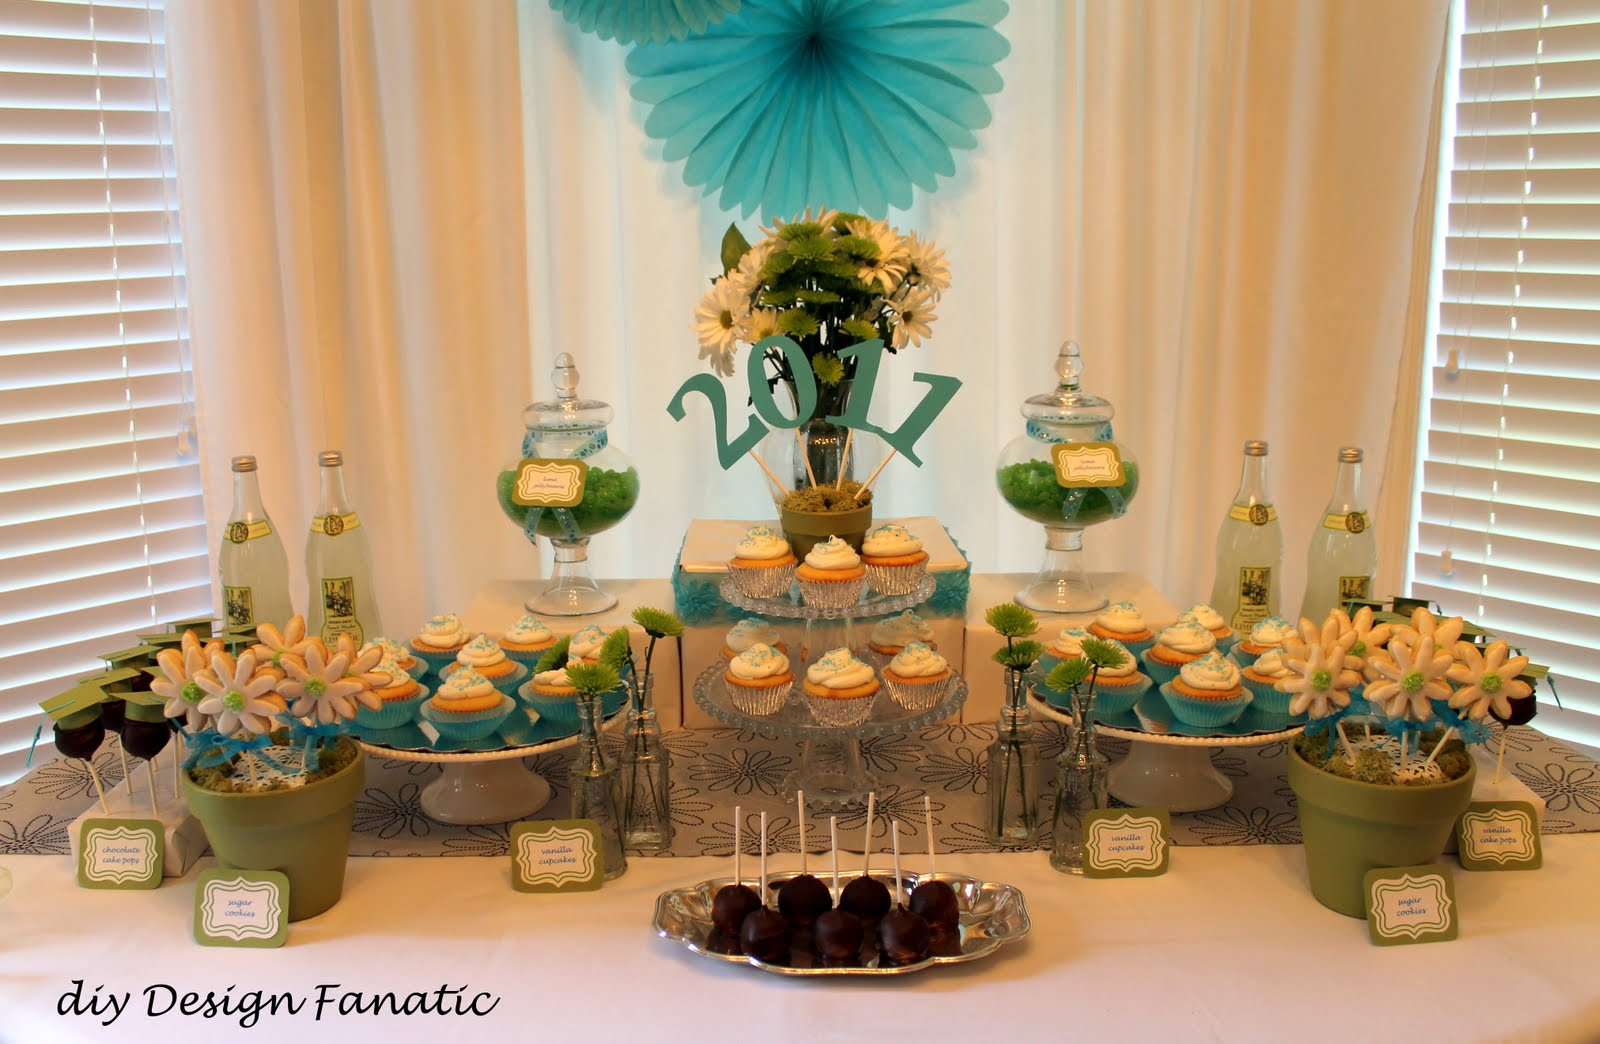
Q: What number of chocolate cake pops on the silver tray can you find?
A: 7